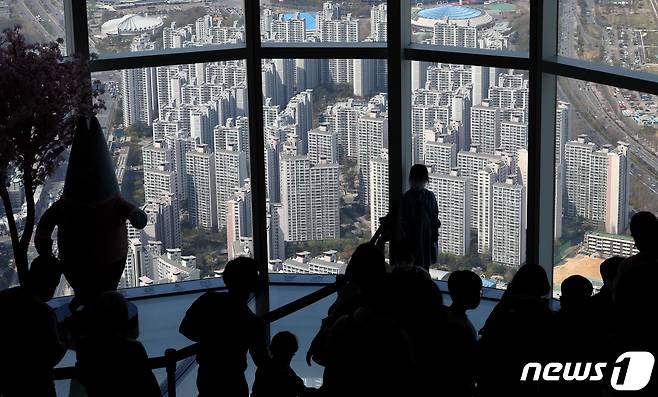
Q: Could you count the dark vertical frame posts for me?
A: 4